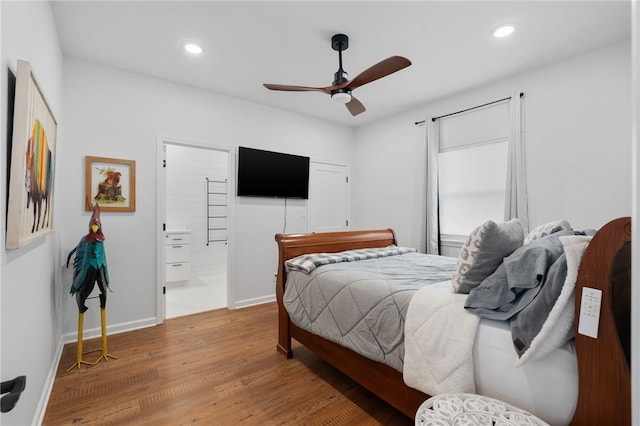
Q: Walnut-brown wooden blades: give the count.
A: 3